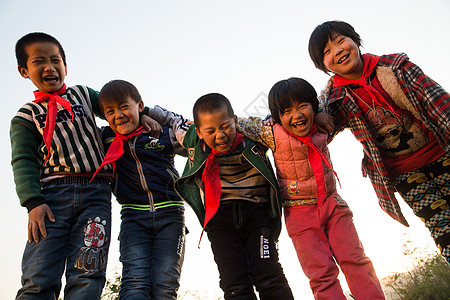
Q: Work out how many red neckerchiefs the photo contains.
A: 5